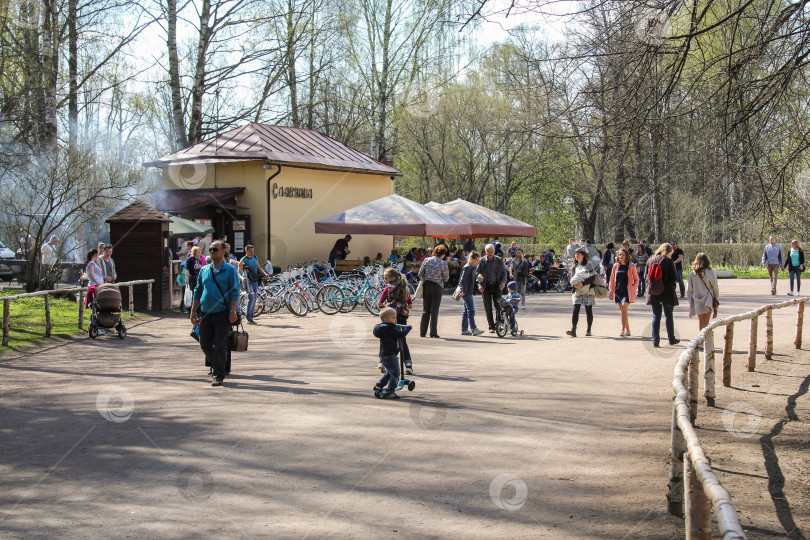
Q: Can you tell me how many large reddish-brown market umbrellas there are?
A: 2